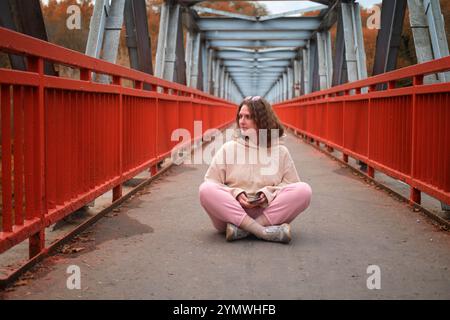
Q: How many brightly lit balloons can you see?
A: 0